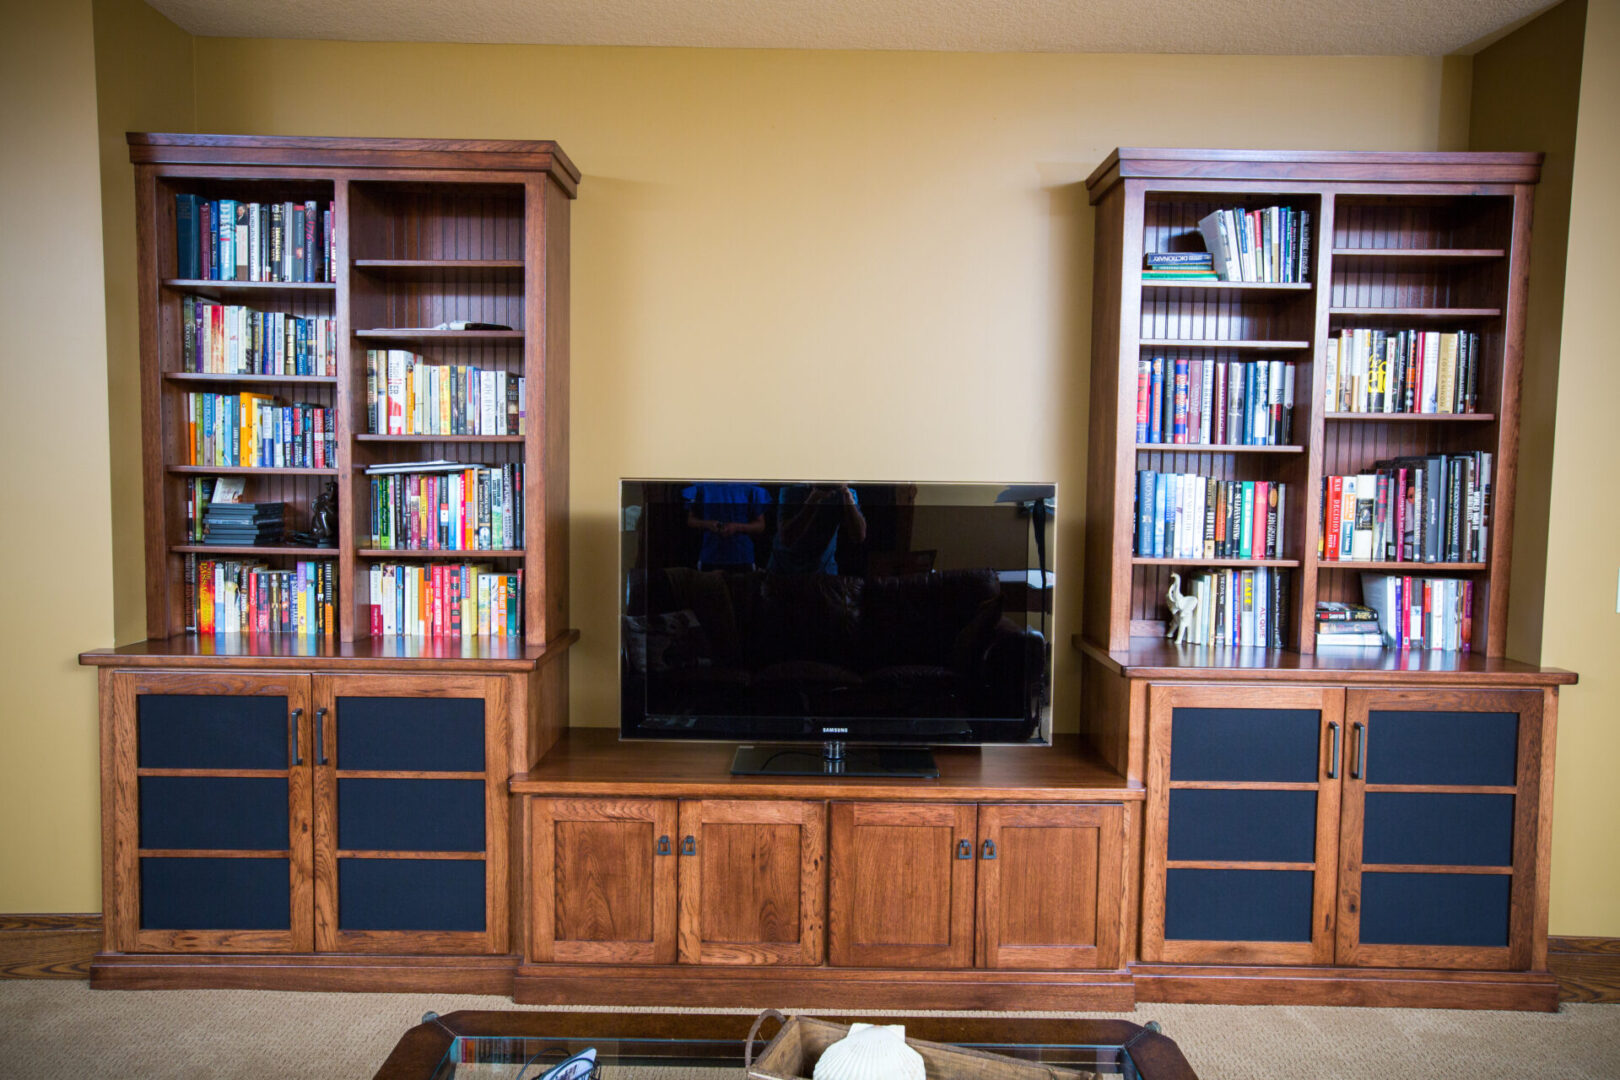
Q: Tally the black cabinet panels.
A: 12